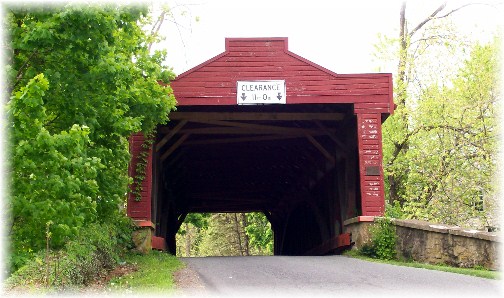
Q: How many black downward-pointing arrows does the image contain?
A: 2